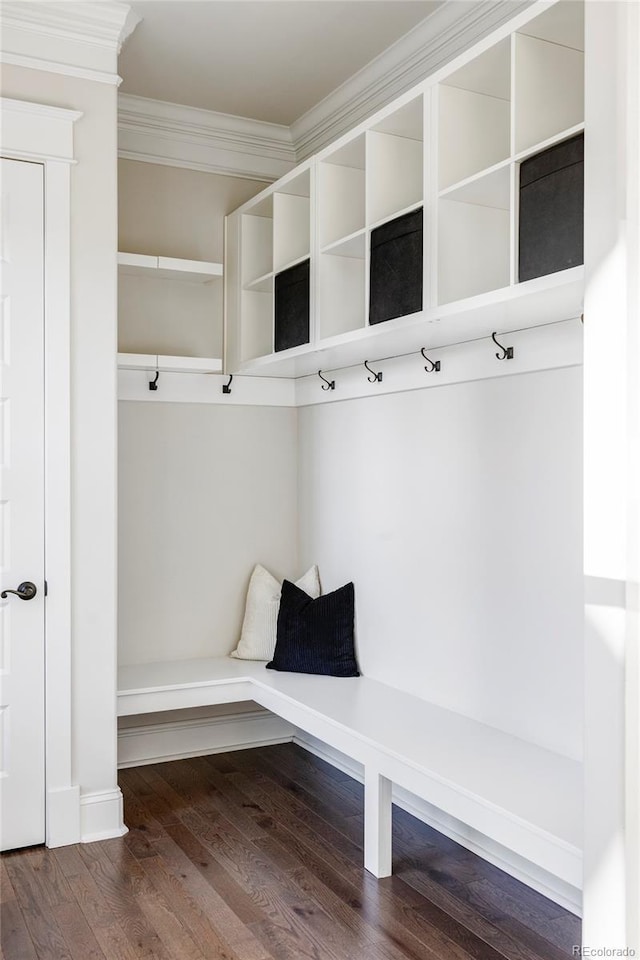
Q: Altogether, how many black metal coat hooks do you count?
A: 6